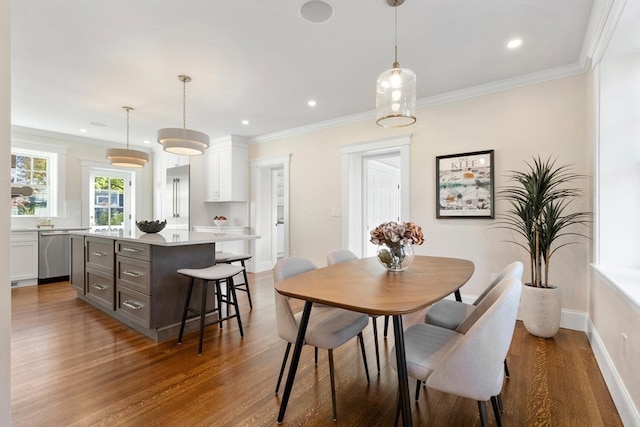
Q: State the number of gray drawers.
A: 5